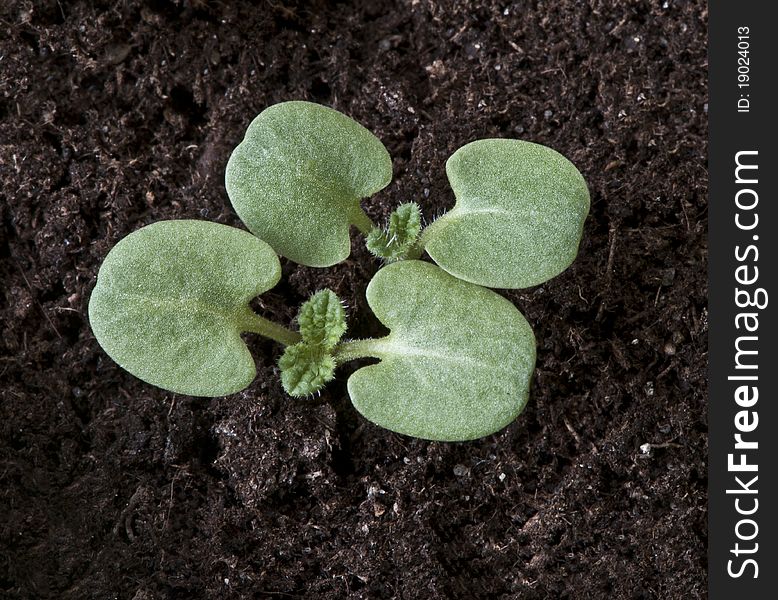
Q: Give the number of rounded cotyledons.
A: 4